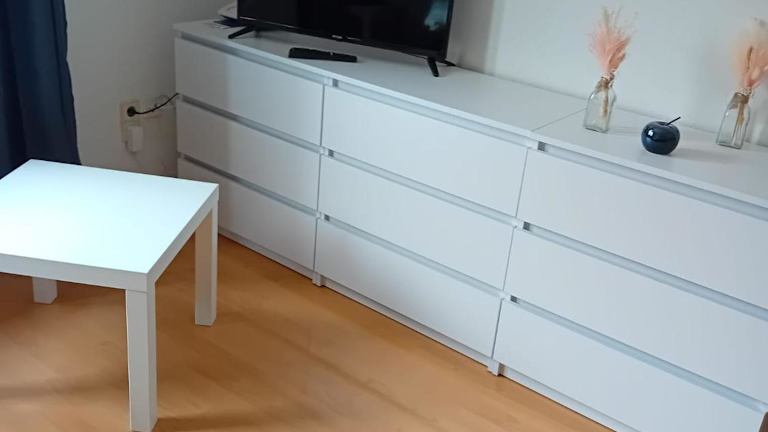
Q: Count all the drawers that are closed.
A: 9